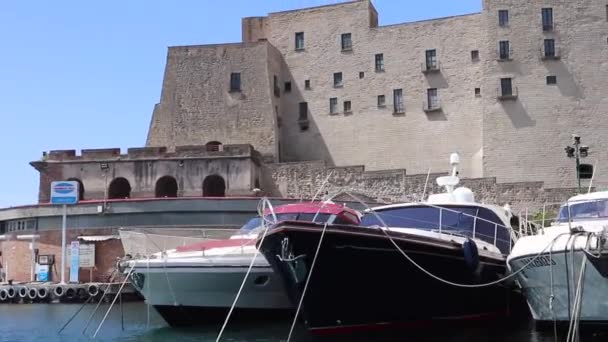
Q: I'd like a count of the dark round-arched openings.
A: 4